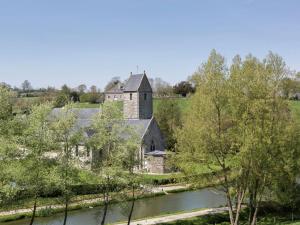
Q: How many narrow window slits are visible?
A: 2